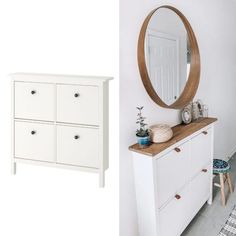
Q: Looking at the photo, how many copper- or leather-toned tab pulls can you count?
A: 4